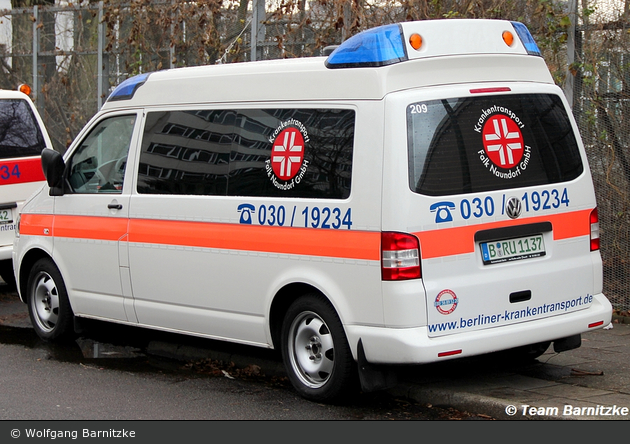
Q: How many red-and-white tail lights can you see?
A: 2